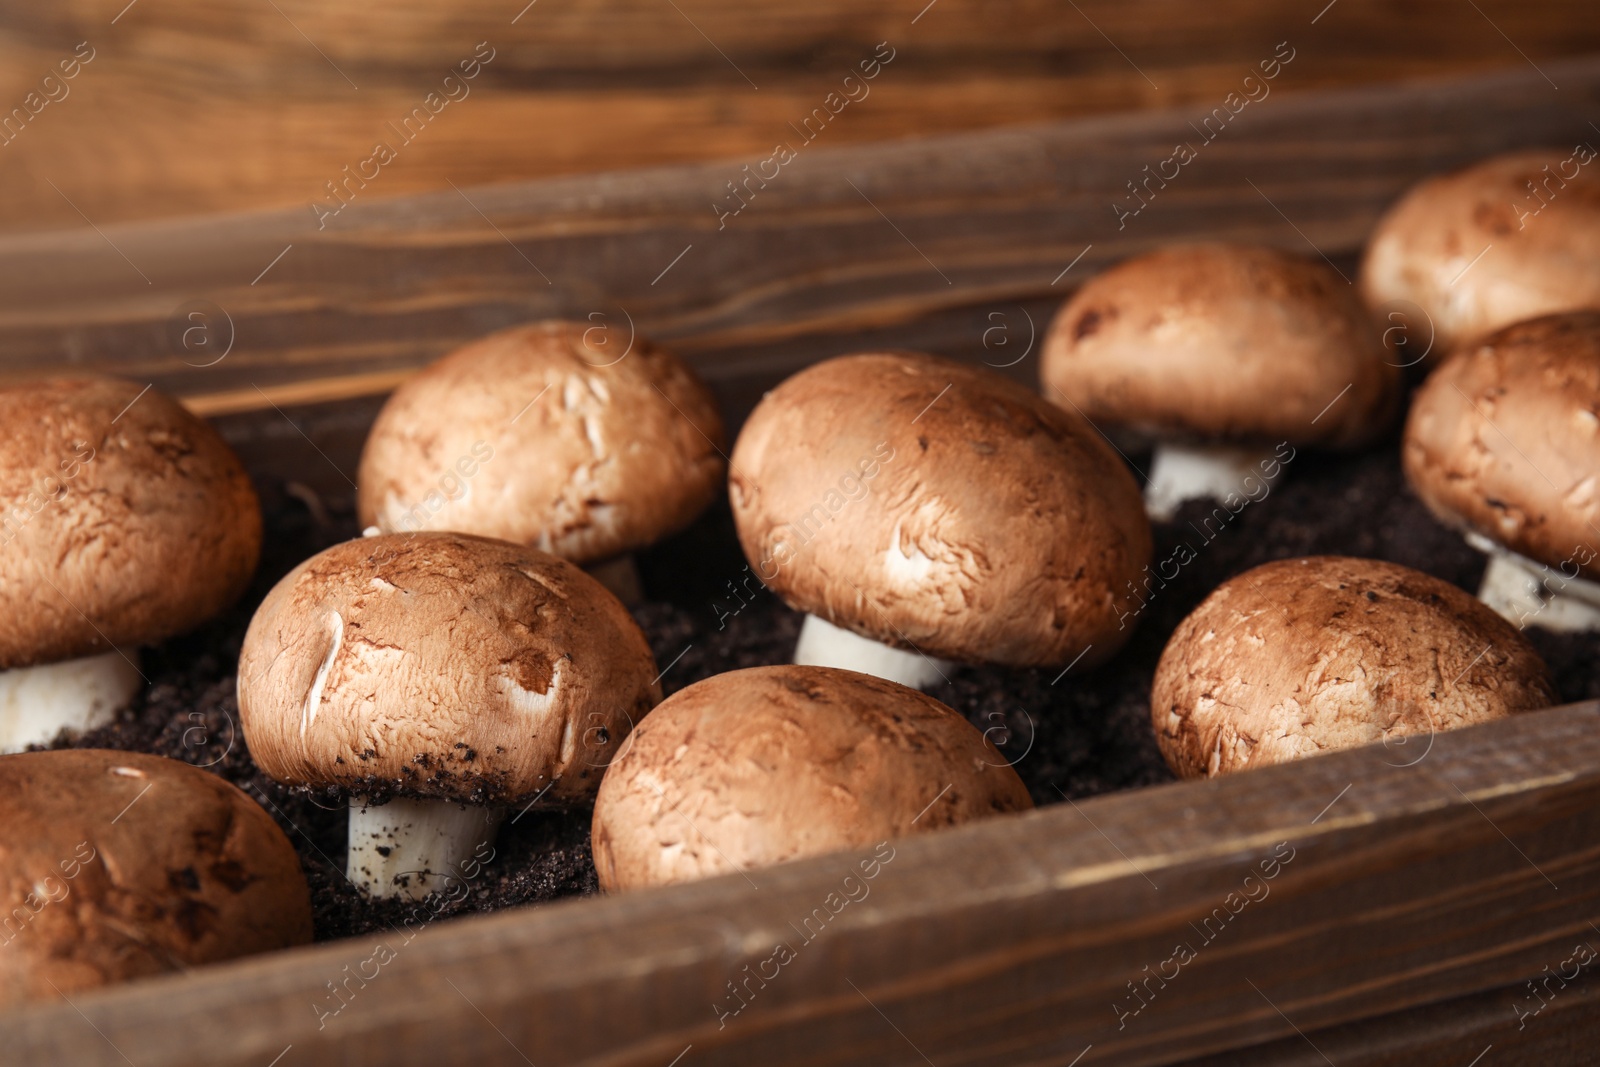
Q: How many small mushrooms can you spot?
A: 10